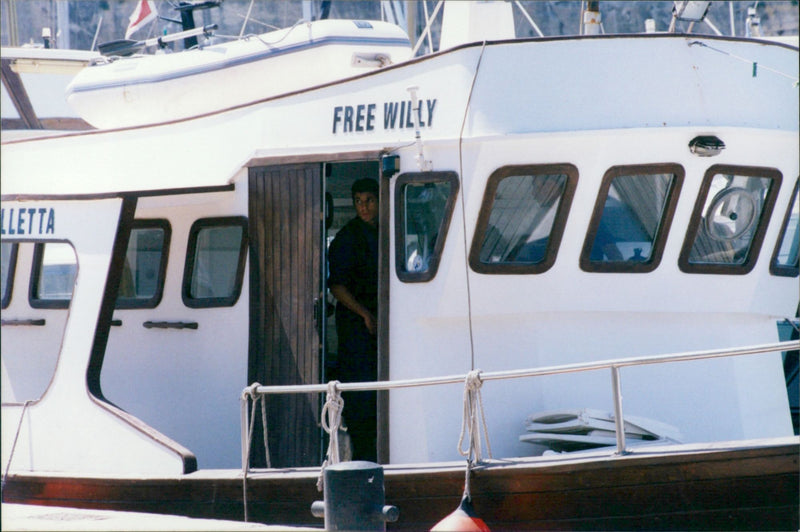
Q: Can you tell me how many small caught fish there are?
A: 0